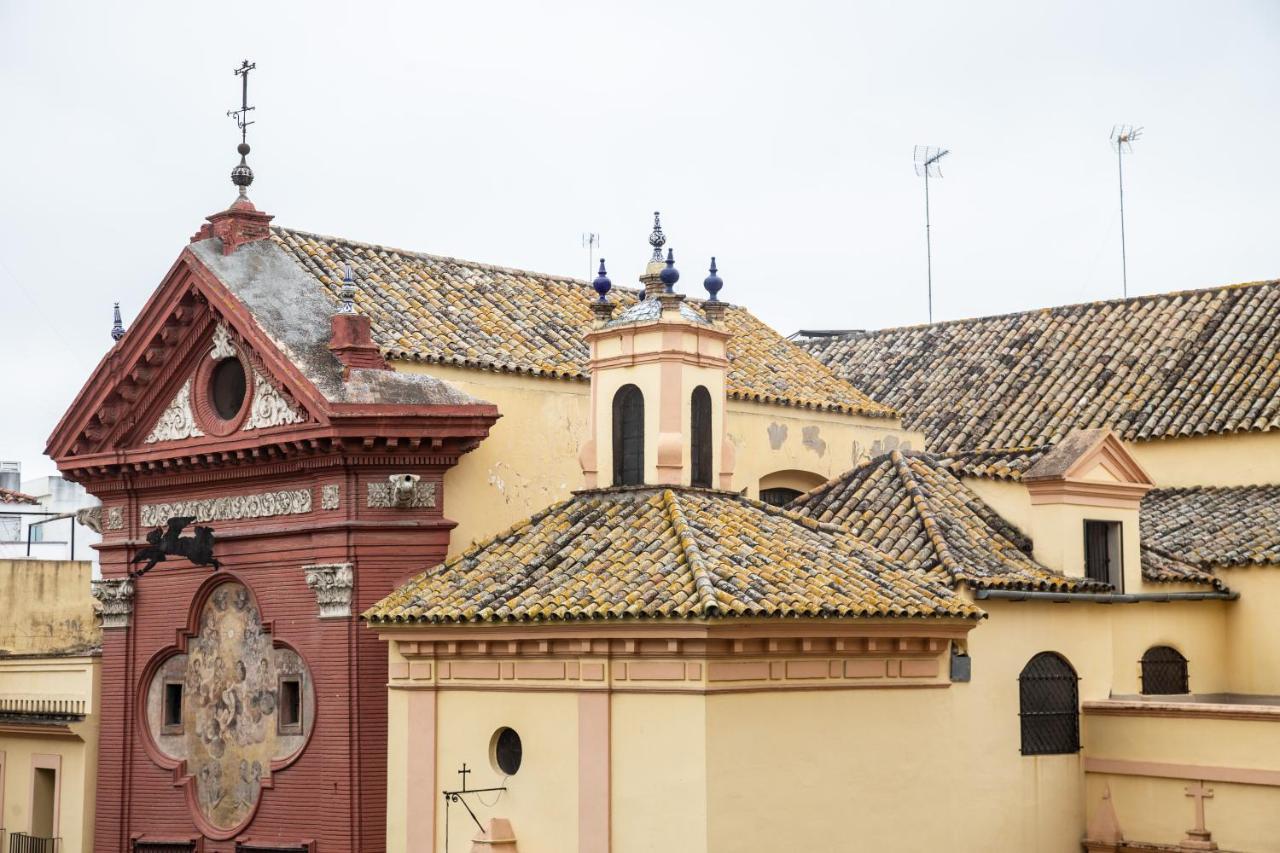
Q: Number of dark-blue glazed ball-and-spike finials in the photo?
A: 3